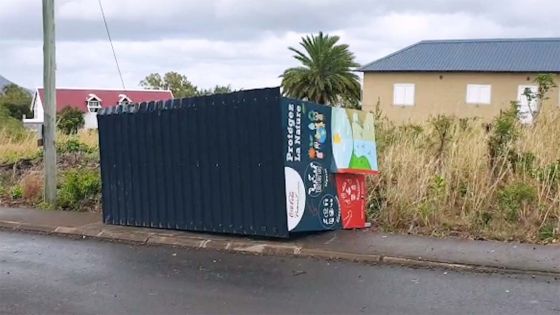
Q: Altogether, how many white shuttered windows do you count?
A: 2